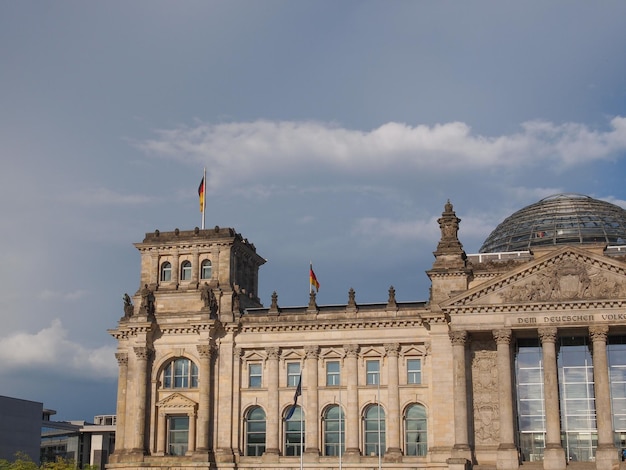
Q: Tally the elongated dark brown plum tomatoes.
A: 0